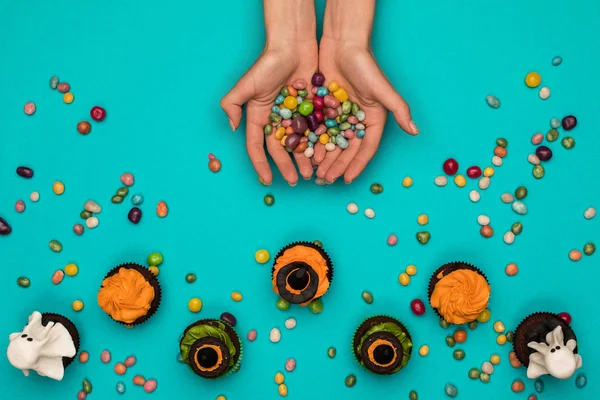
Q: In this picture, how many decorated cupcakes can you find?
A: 7